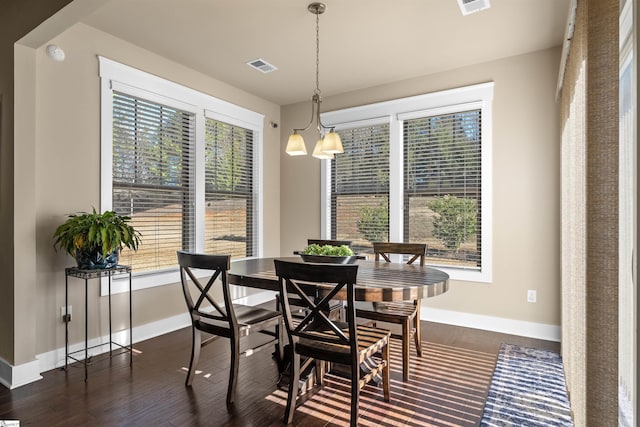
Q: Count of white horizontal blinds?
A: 4